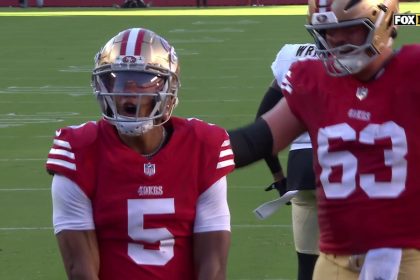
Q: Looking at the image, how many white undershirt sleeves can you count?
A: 2